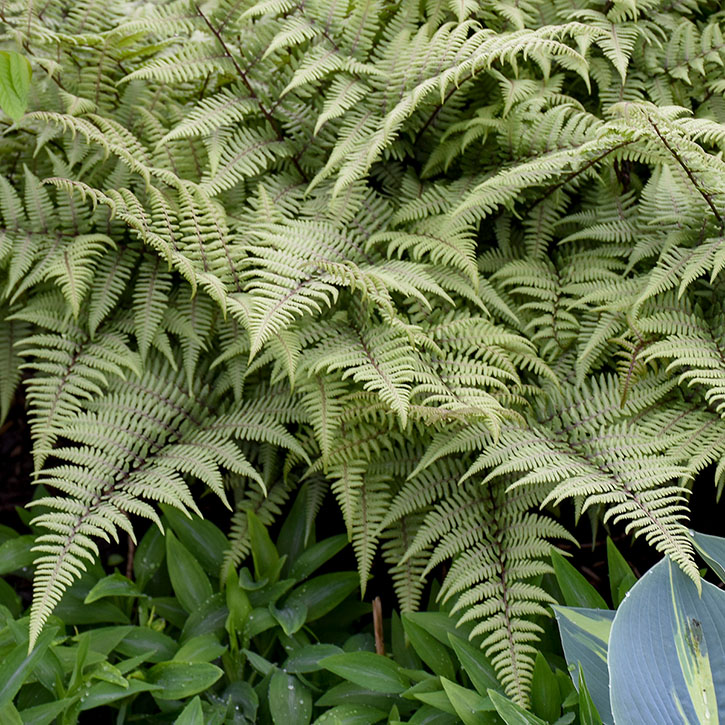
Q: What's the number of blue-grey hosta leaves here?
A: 3